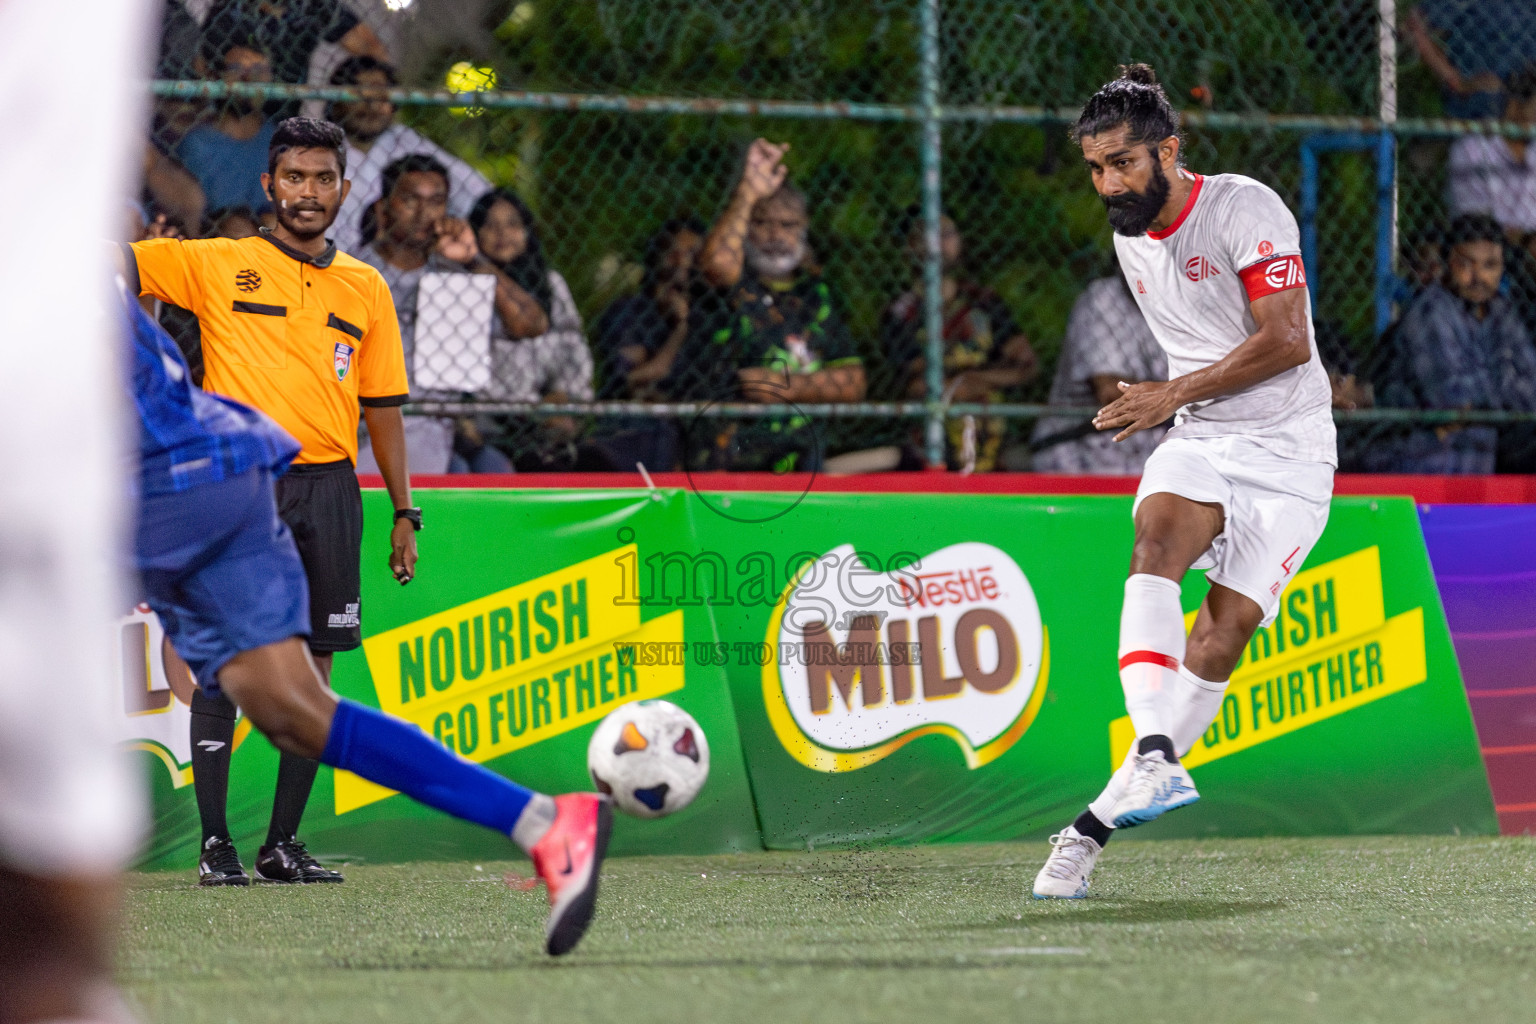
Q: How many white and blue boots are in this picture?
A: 2